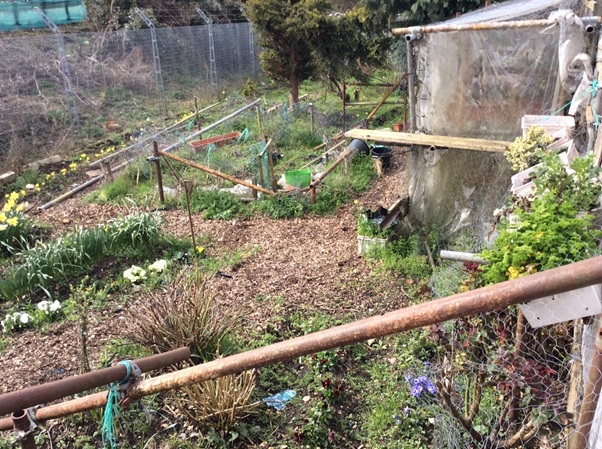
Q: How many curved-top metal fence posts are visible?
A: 4